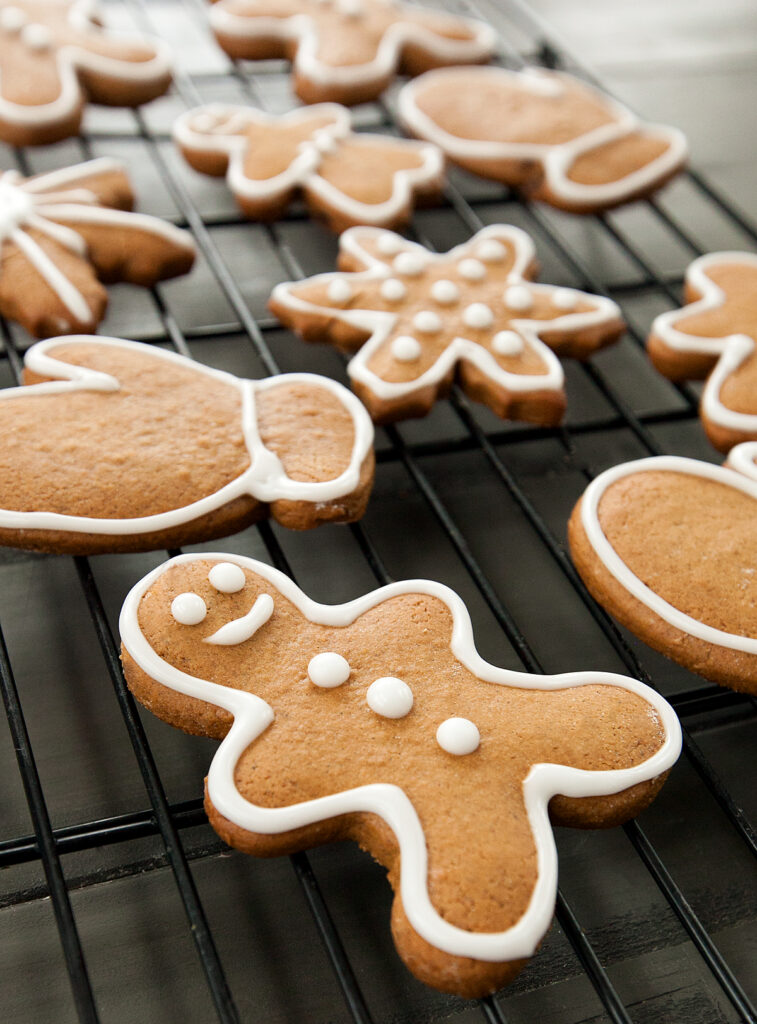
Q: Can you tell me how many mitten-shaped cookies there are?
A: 3